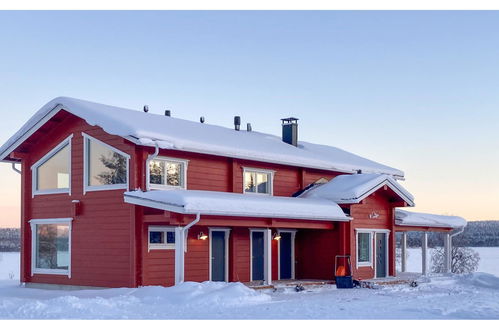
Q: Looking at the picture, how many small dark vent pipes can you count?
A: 5